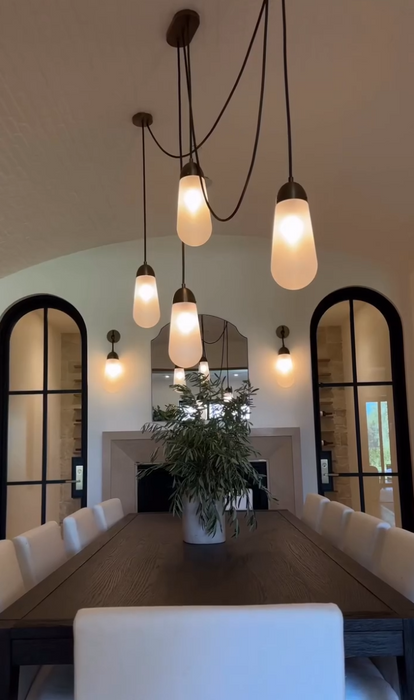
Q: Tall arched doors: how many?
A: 2